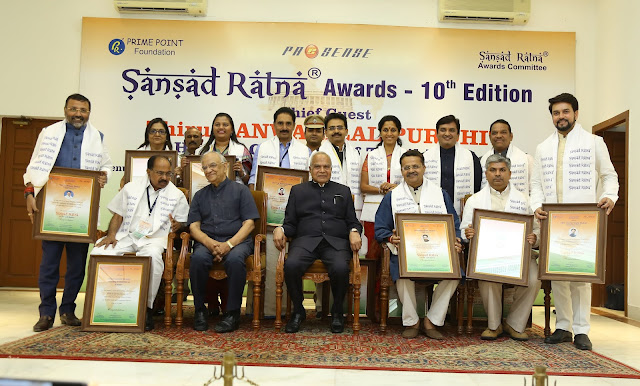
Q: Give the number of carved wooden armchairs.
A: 5